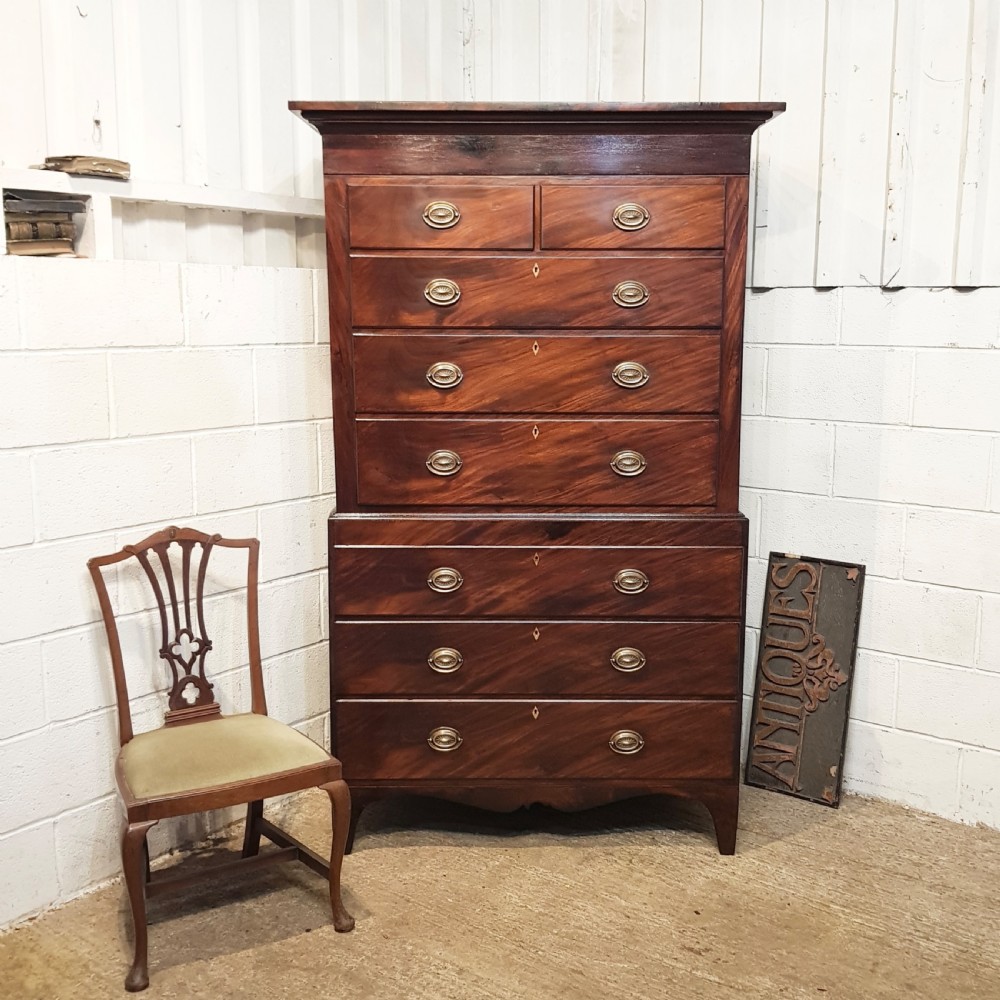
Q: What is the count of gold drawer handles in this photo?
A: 14